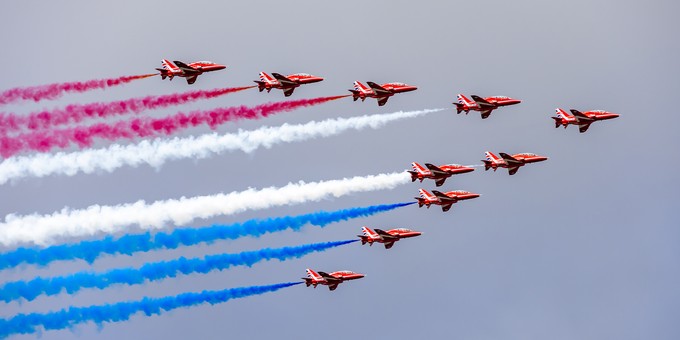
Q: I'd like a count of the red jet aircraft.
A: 10